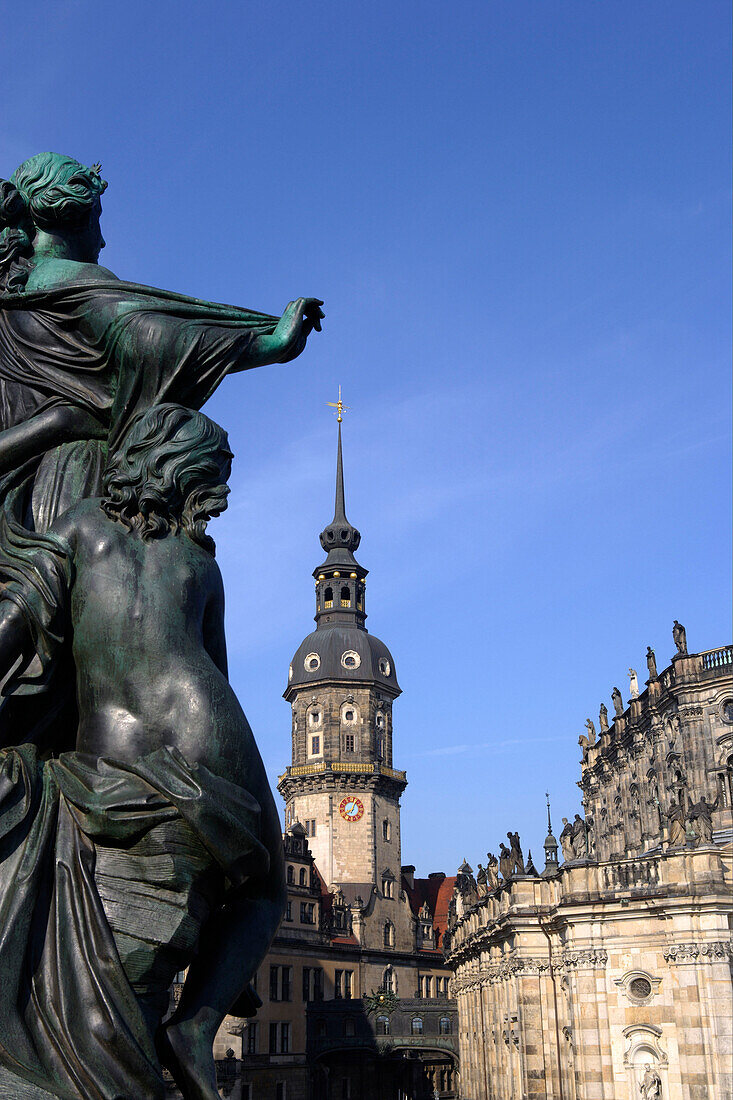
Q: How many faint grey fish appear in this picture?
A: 0